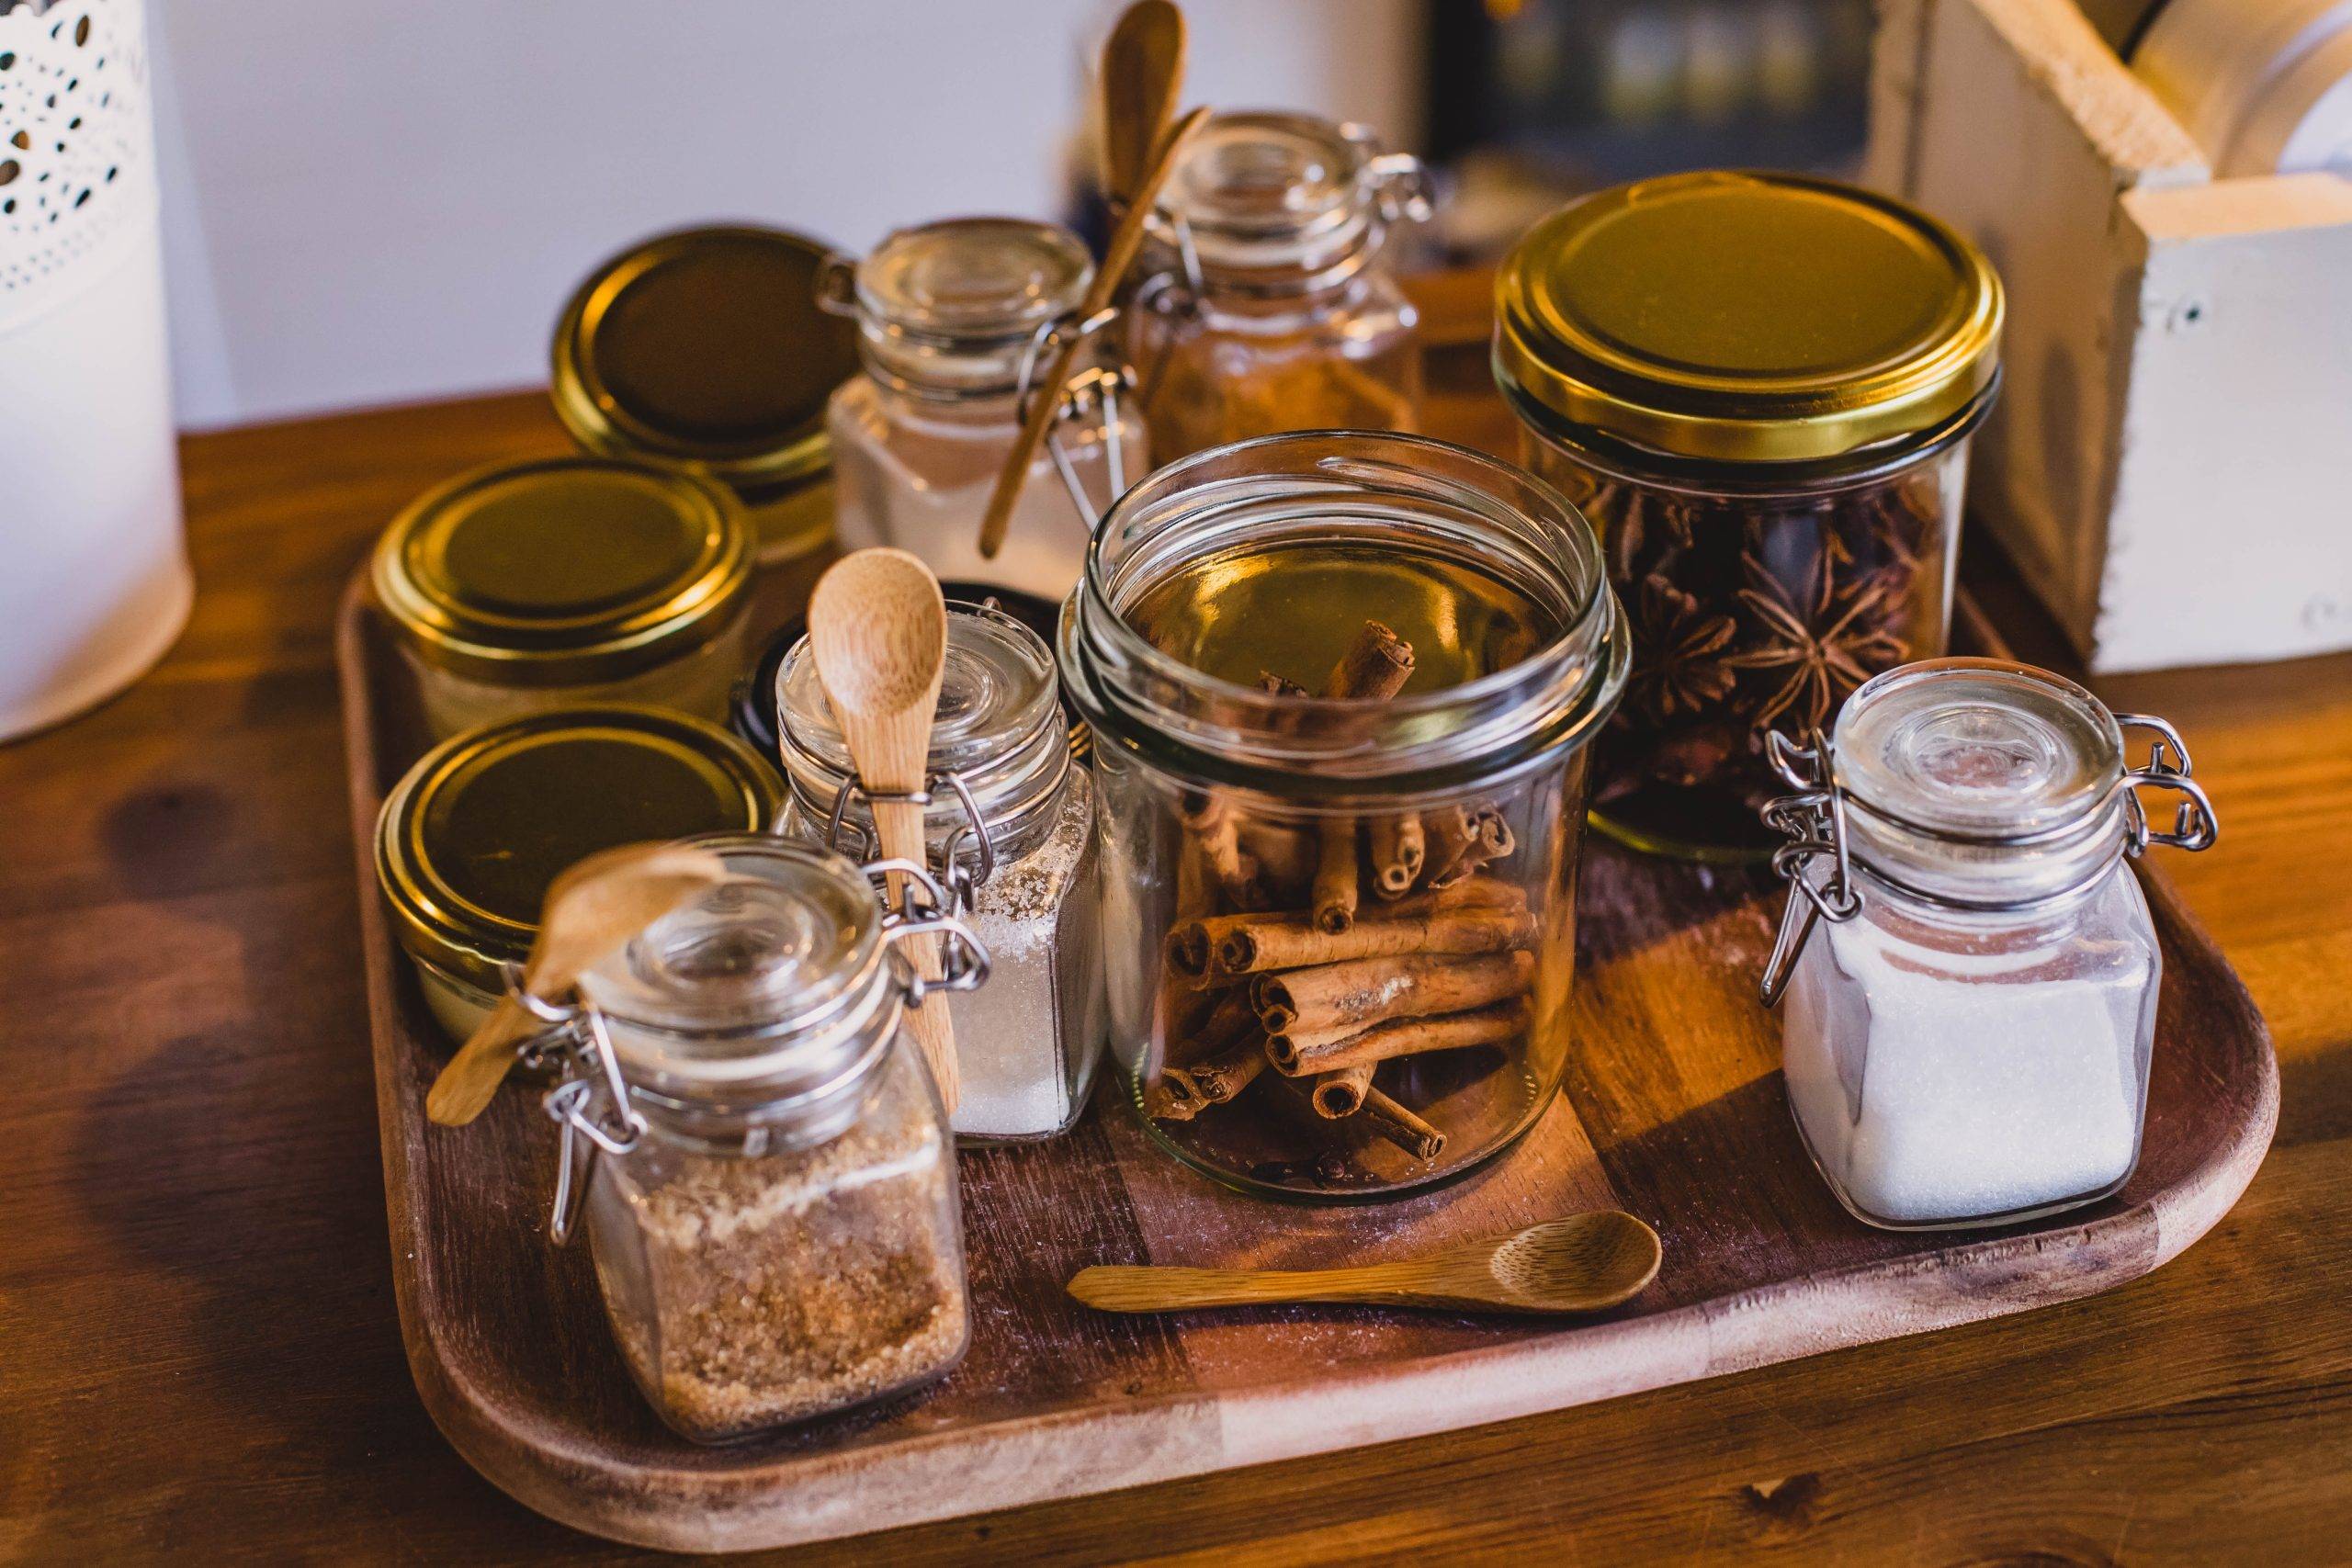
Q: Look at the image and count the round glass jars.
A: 5